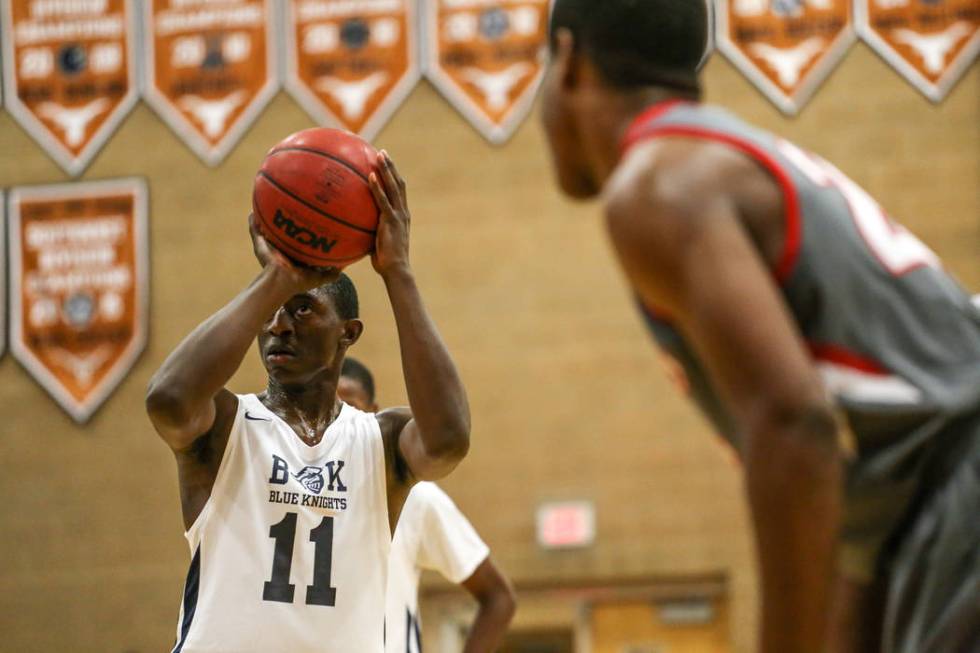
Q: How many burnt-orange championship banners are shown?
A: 7